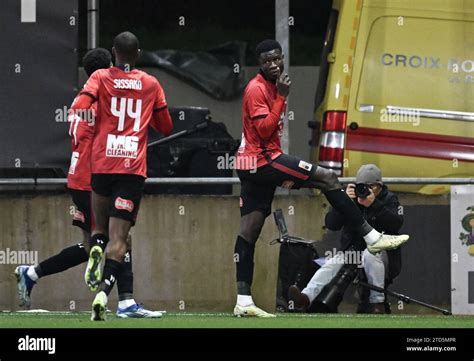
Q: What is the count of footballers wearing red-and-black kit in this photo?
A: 3